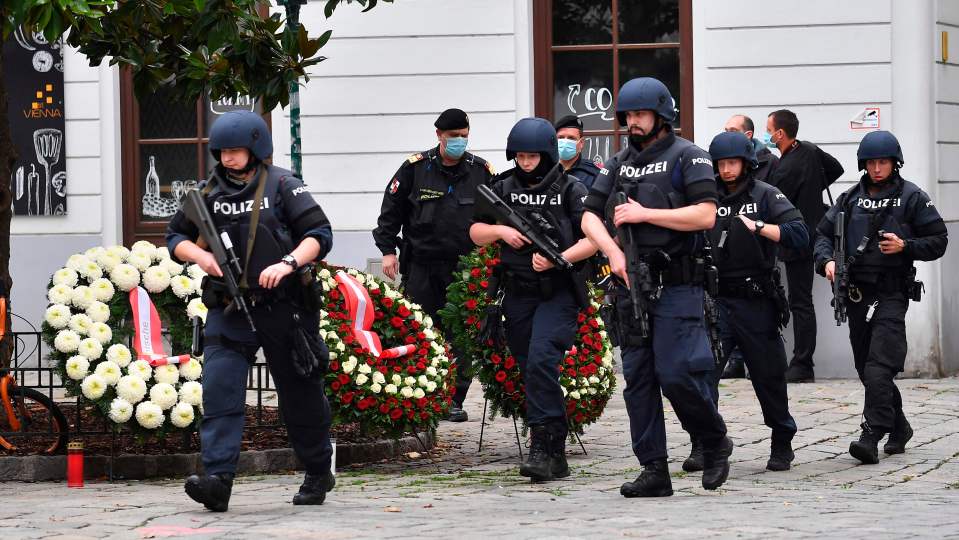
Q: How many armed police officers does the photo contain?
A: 5